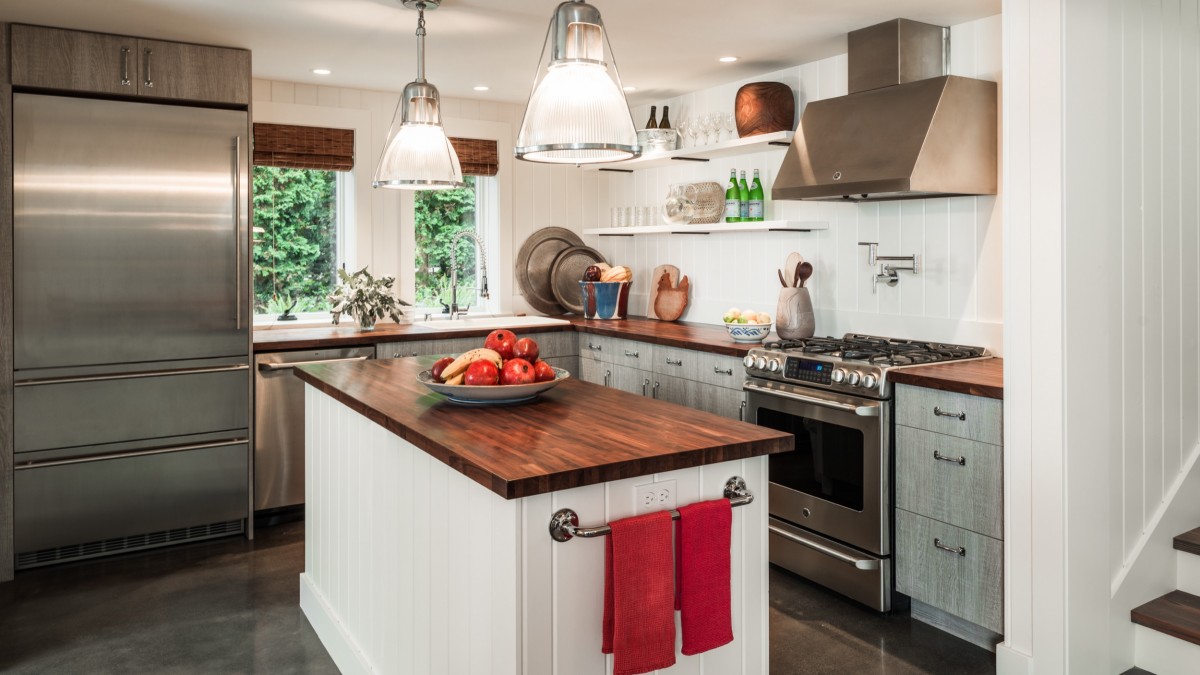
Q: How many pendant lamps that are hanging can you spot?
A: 2